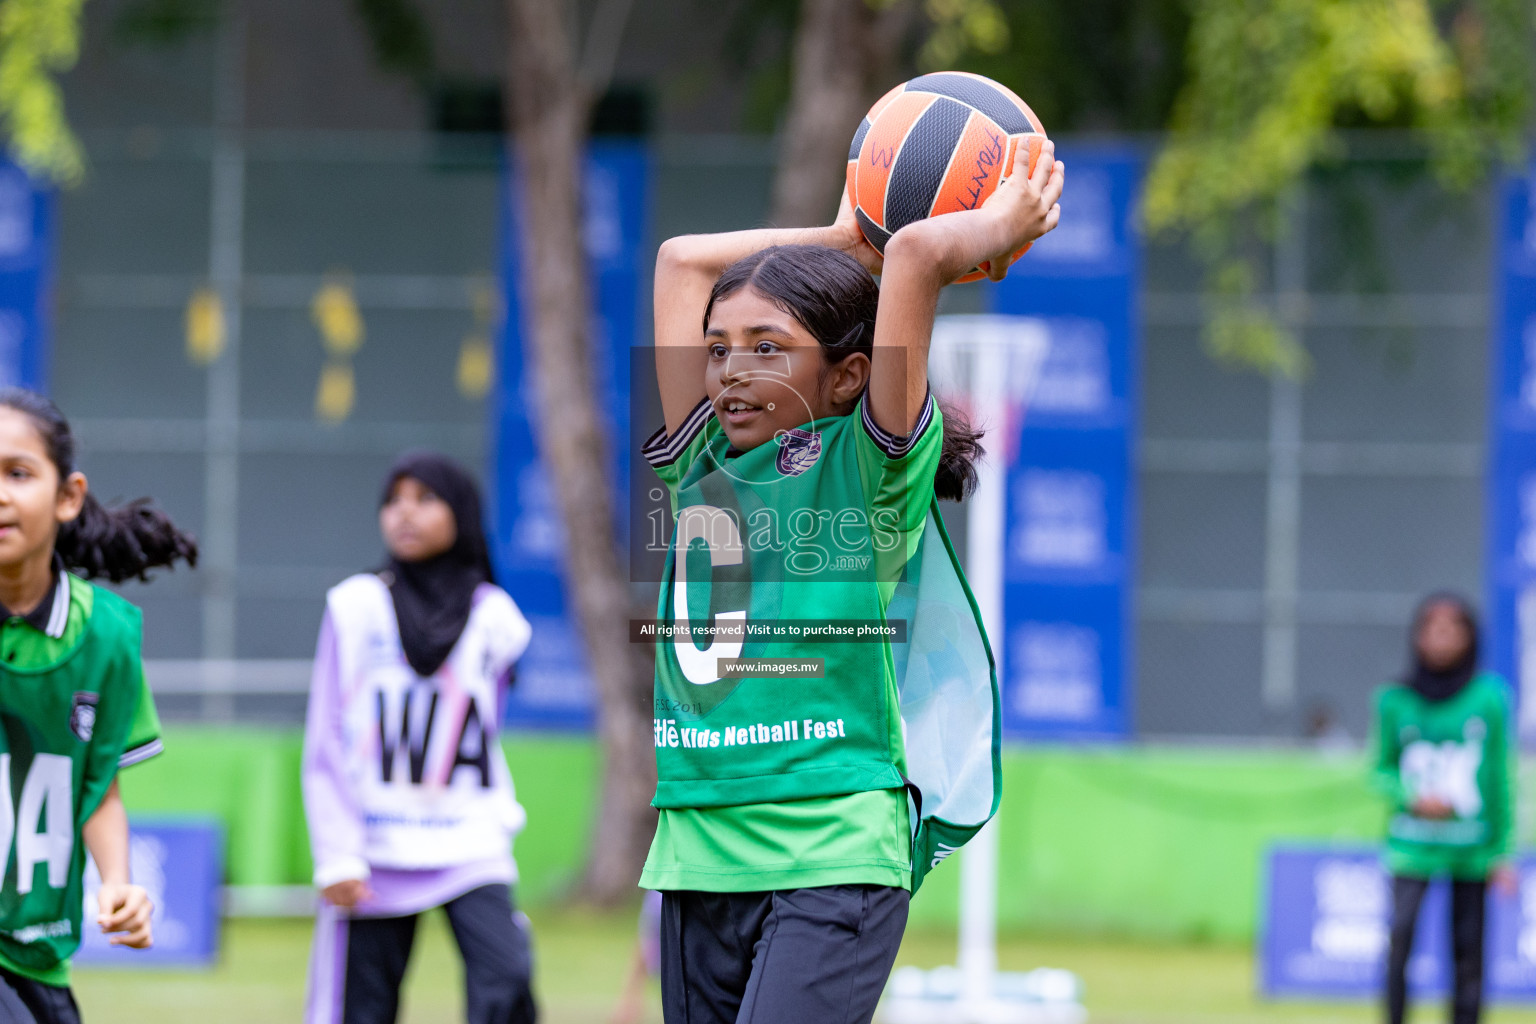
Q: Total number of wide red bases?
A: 0